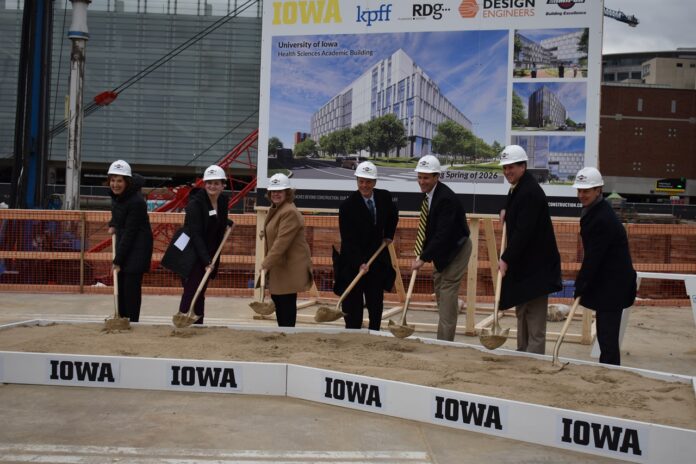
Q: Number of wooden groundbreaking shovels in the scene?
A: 7